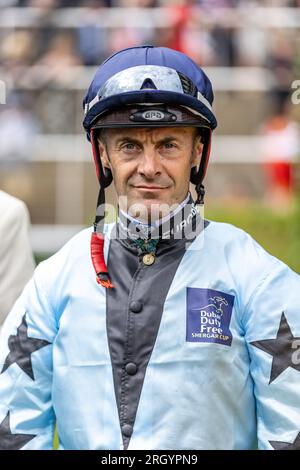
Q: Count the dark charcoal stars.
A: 4